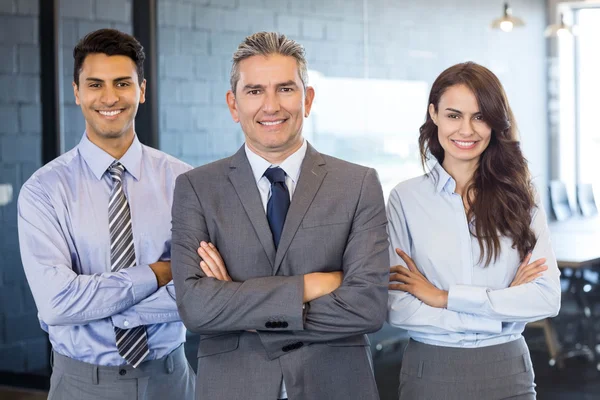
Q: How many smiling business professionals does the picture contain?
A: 3